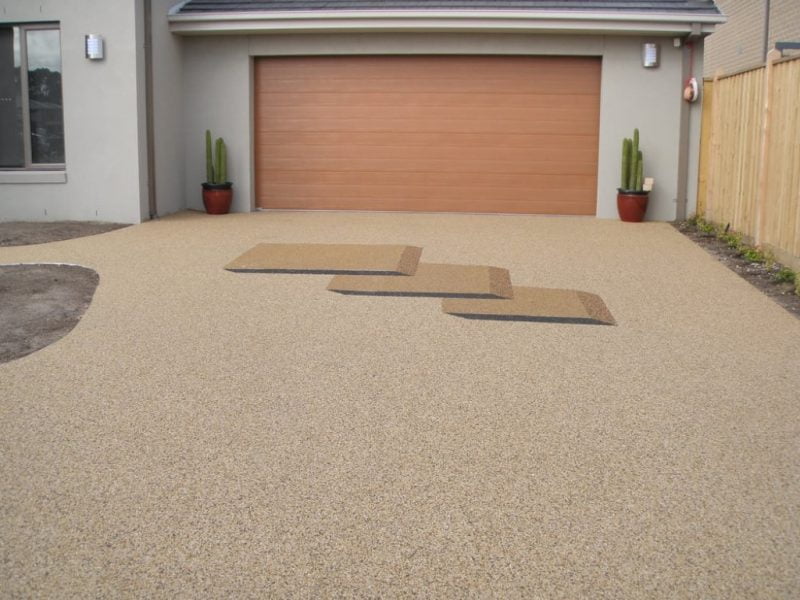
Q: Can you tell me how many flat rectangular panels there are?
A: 3